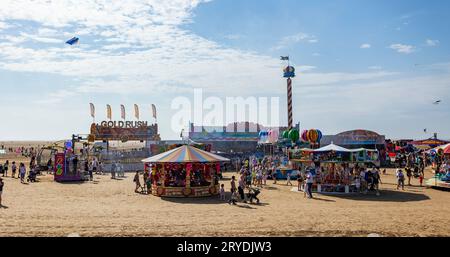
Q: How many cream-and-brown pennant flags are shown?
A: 5